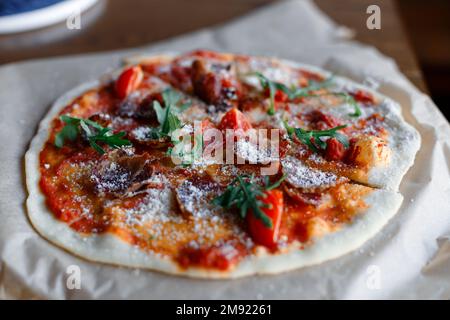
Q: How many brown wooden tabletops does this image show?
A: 1